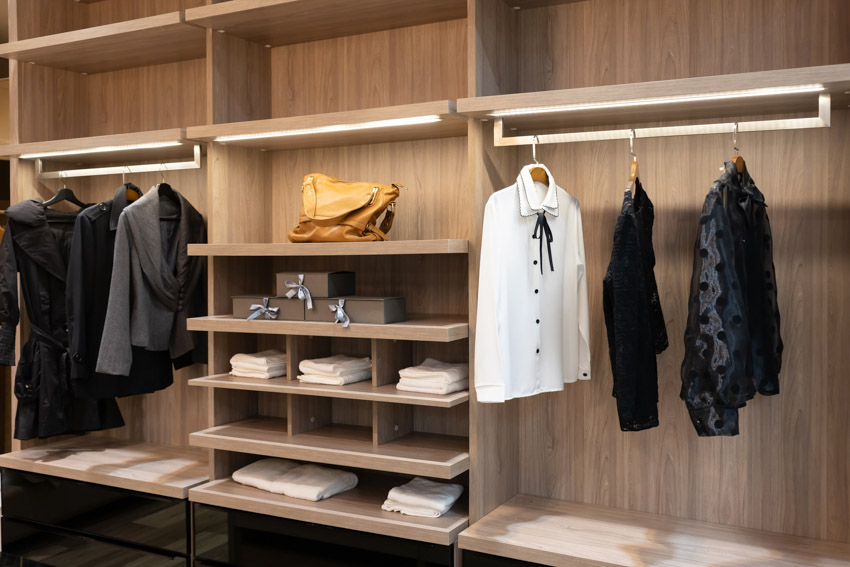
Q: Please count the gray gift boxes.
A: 3